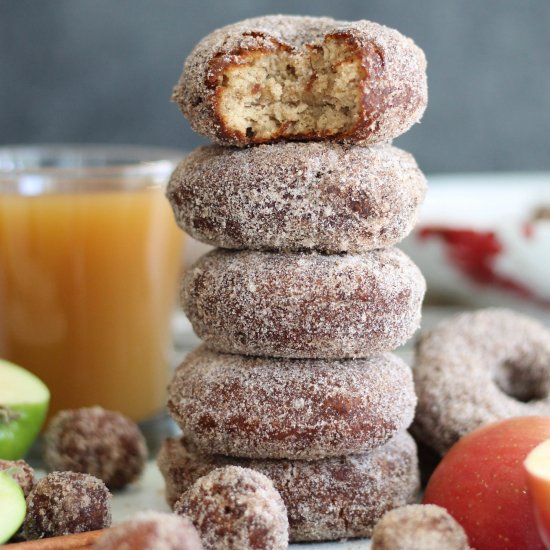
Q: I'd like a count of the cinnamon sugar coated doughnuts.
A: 6